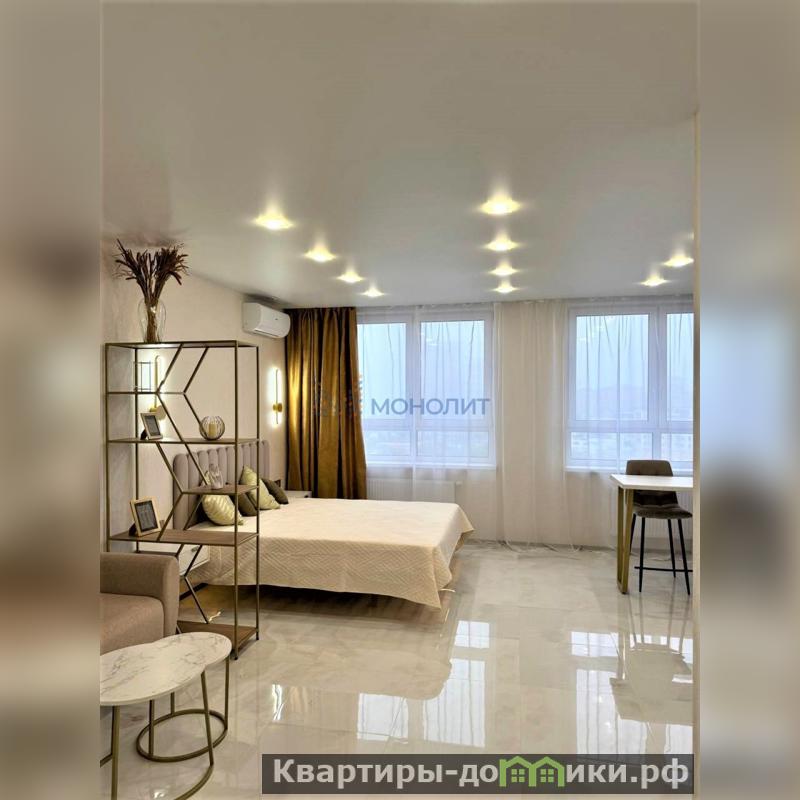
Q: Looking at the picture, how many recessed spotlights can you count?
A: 10